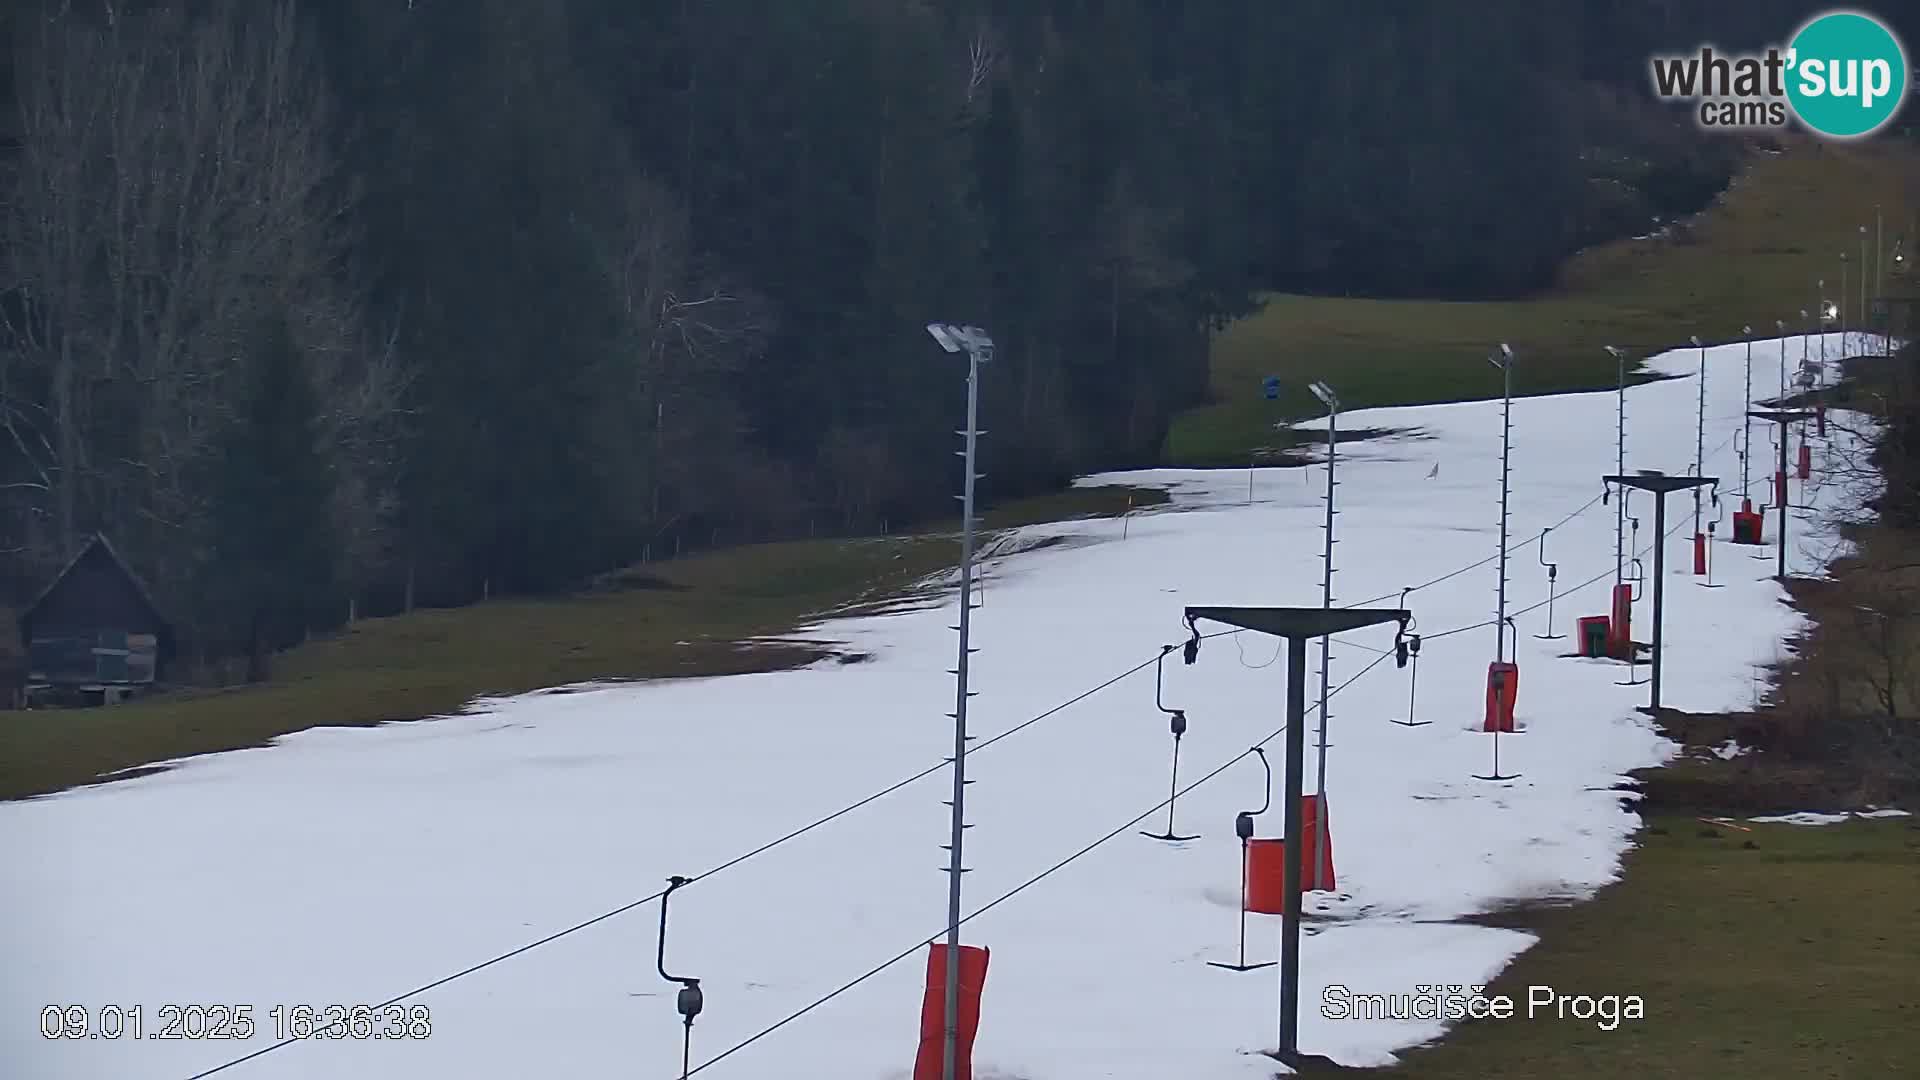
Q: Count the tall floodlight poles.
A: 12